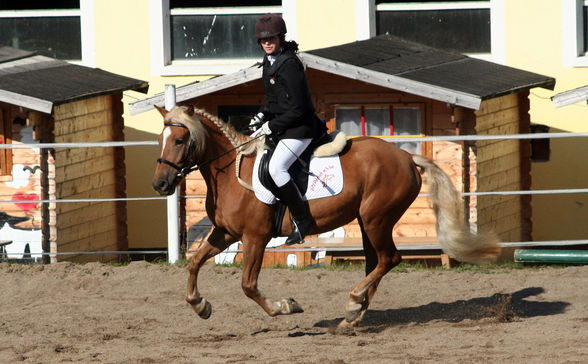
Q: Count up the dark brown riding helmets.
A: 1